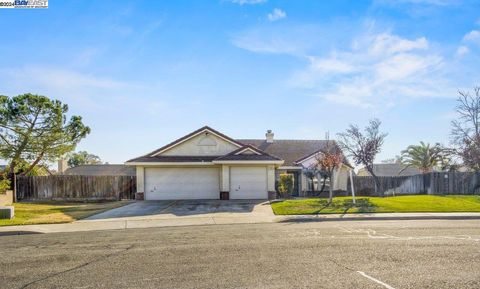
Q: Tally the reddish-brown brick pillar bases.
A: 3